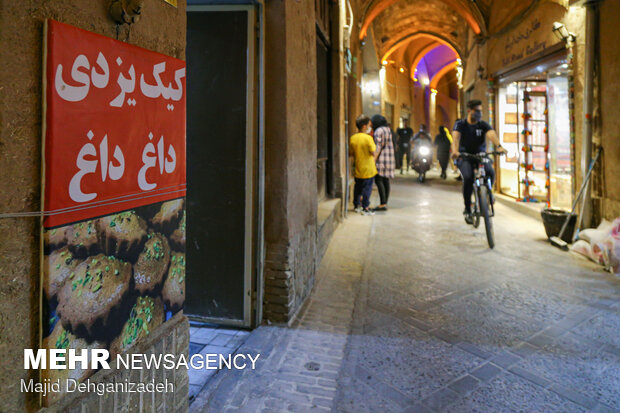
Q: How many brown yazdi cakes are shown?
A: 11